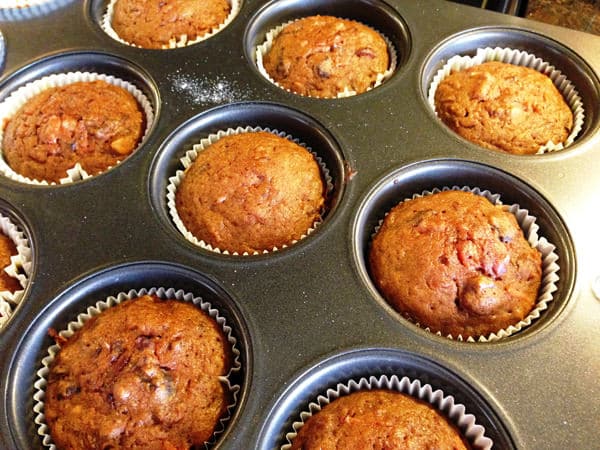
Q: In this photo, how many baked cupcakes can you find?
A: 9